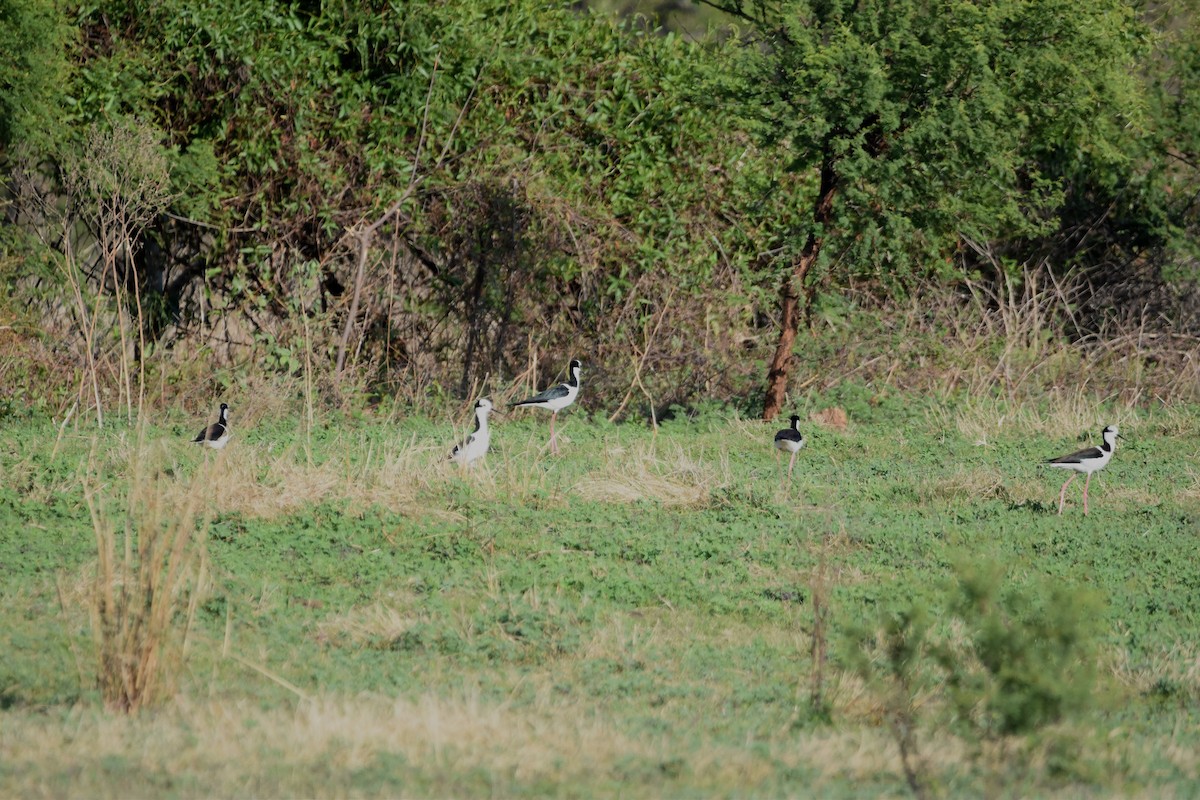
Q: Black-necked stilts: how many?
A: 5